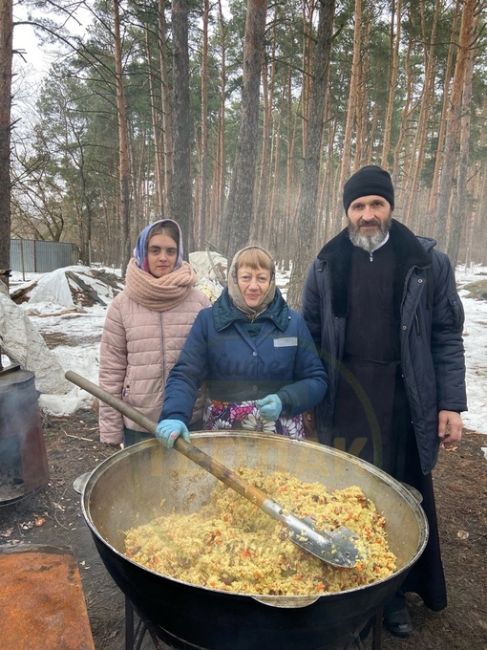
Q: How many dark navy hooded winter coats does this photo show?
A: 1